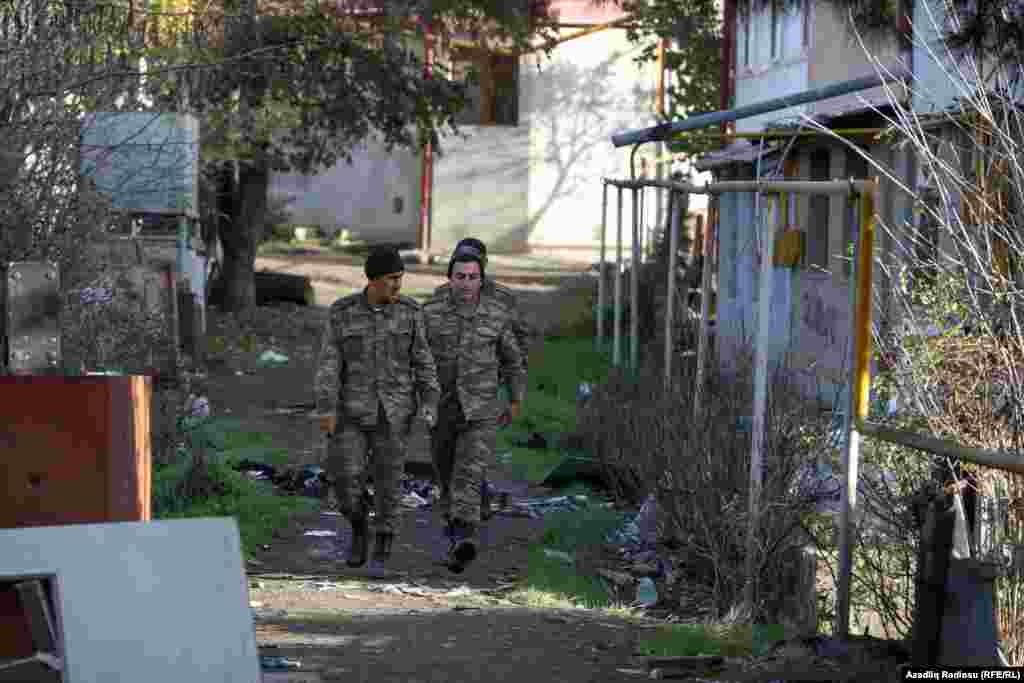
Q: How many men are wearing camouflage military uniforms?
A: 3